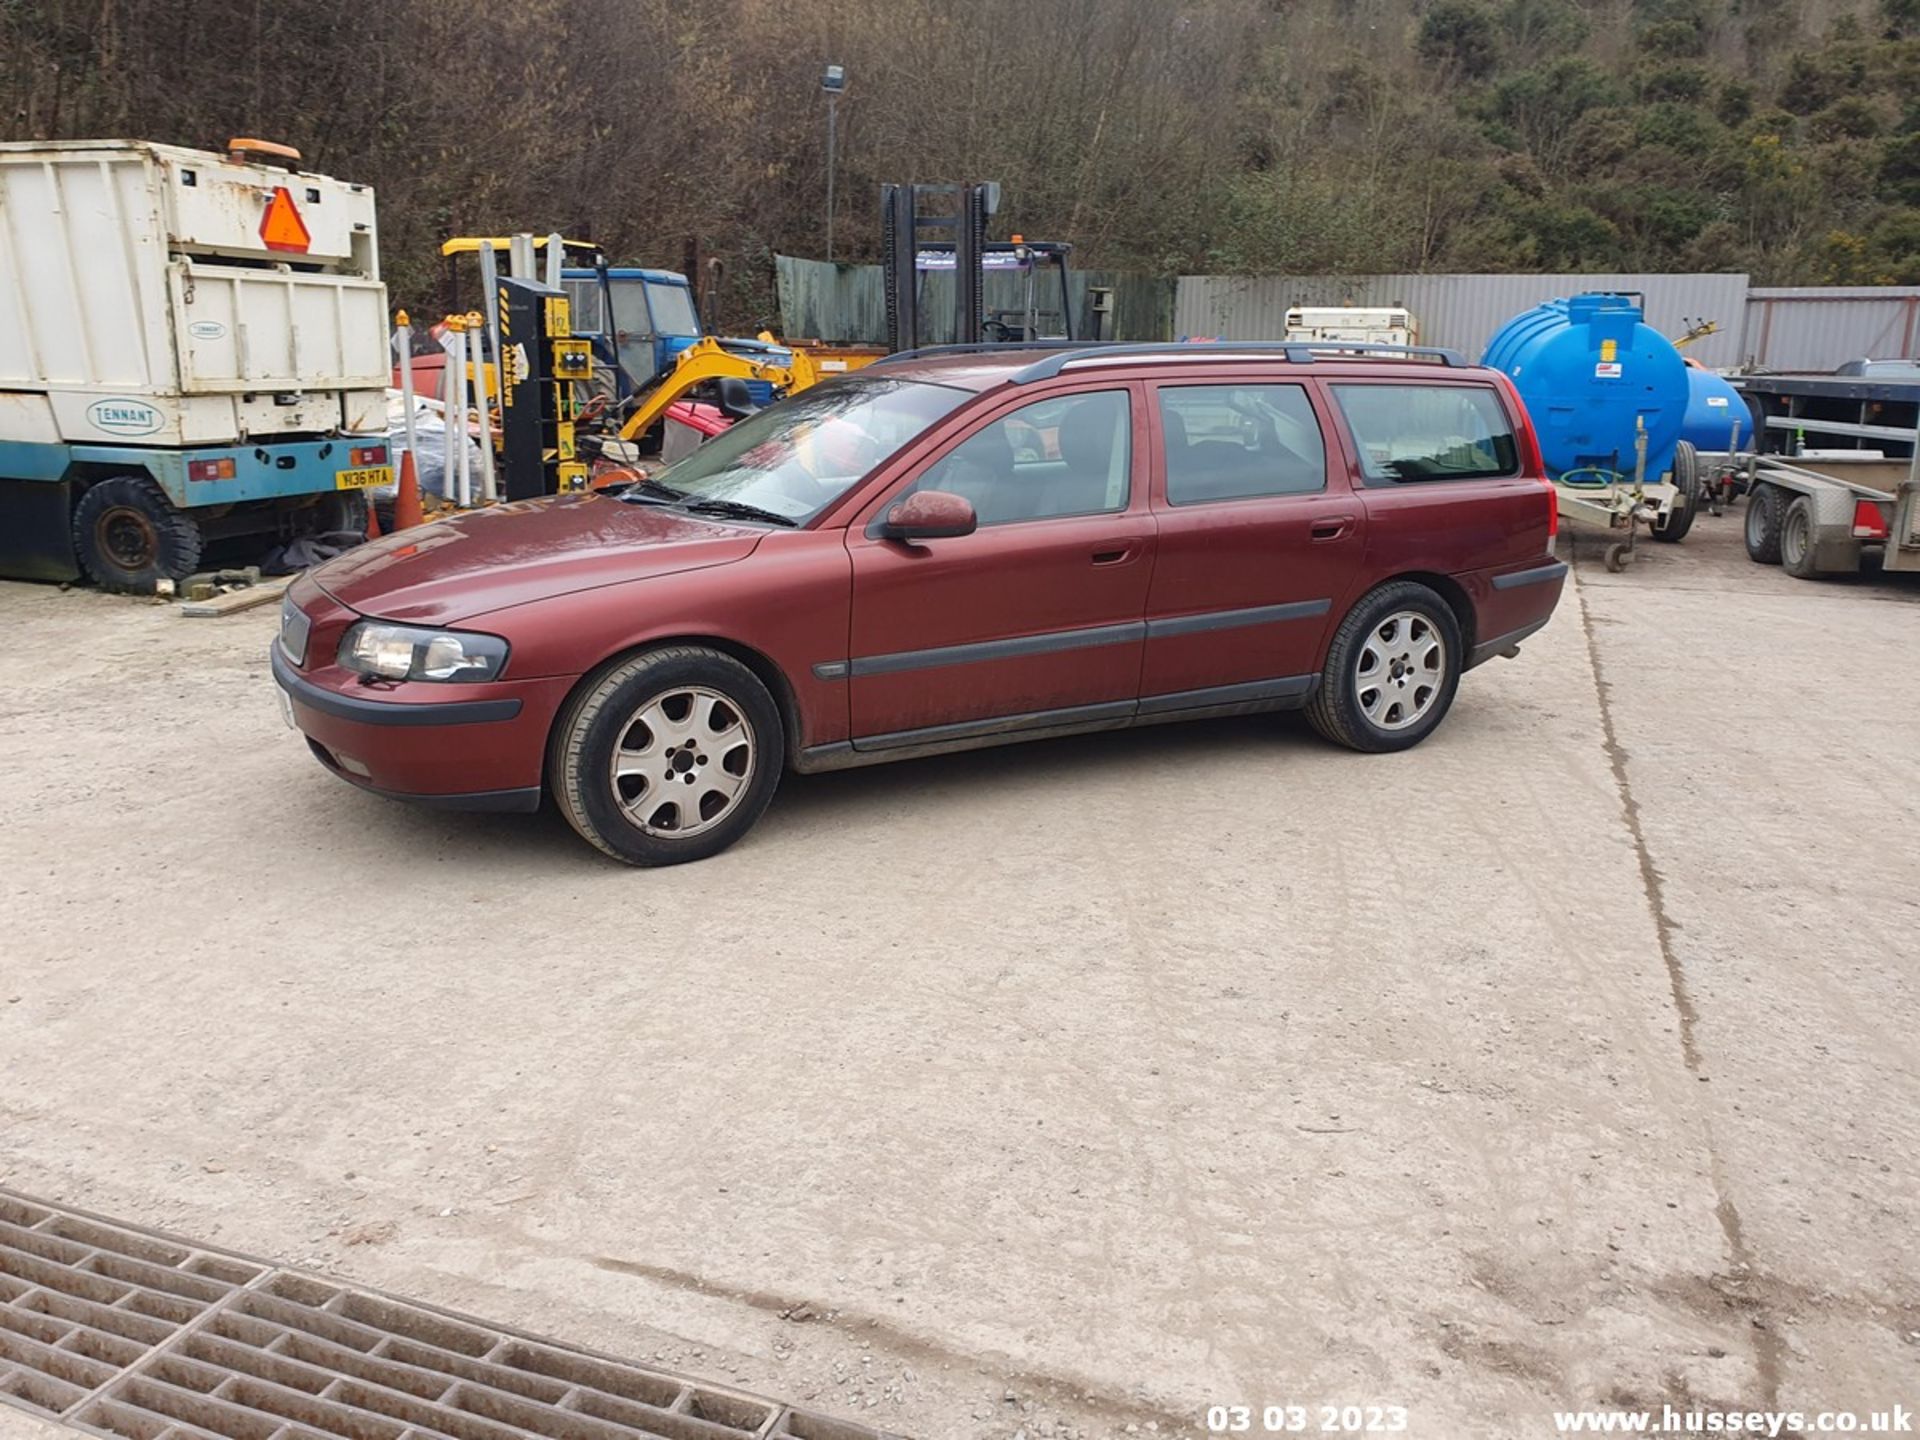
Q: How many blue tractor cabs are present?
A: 1